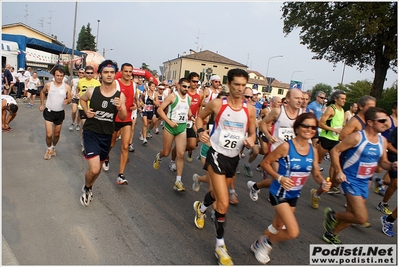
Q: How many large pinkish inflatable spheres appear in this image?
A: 1